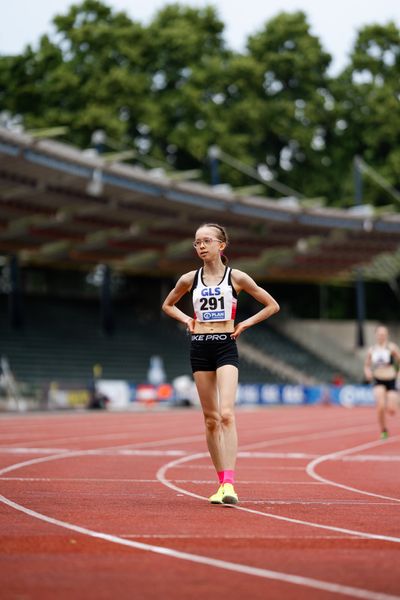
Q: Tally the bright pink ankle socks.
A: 2